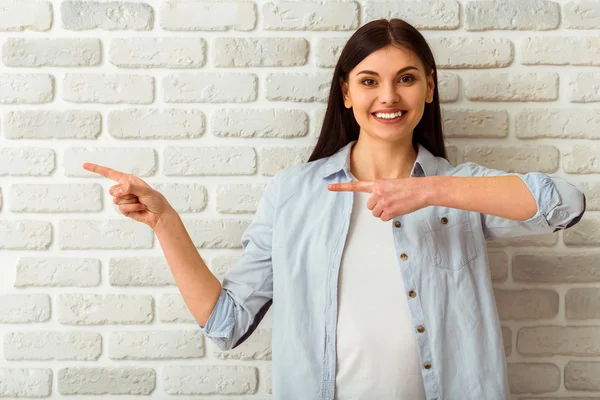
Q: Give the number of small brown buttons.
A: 6